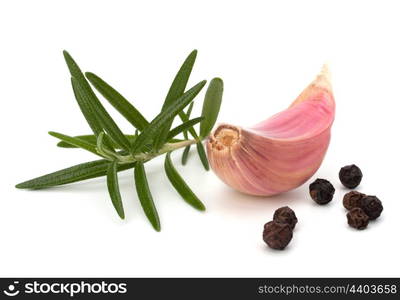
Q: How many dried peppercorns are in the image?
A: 7